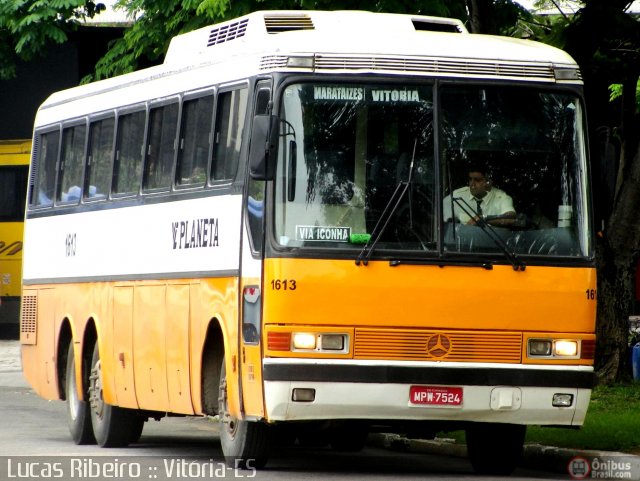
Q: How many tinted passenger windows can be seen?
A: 7